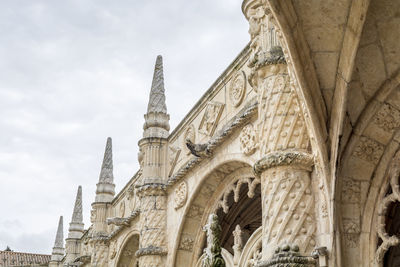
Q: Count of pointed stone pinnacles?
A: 4